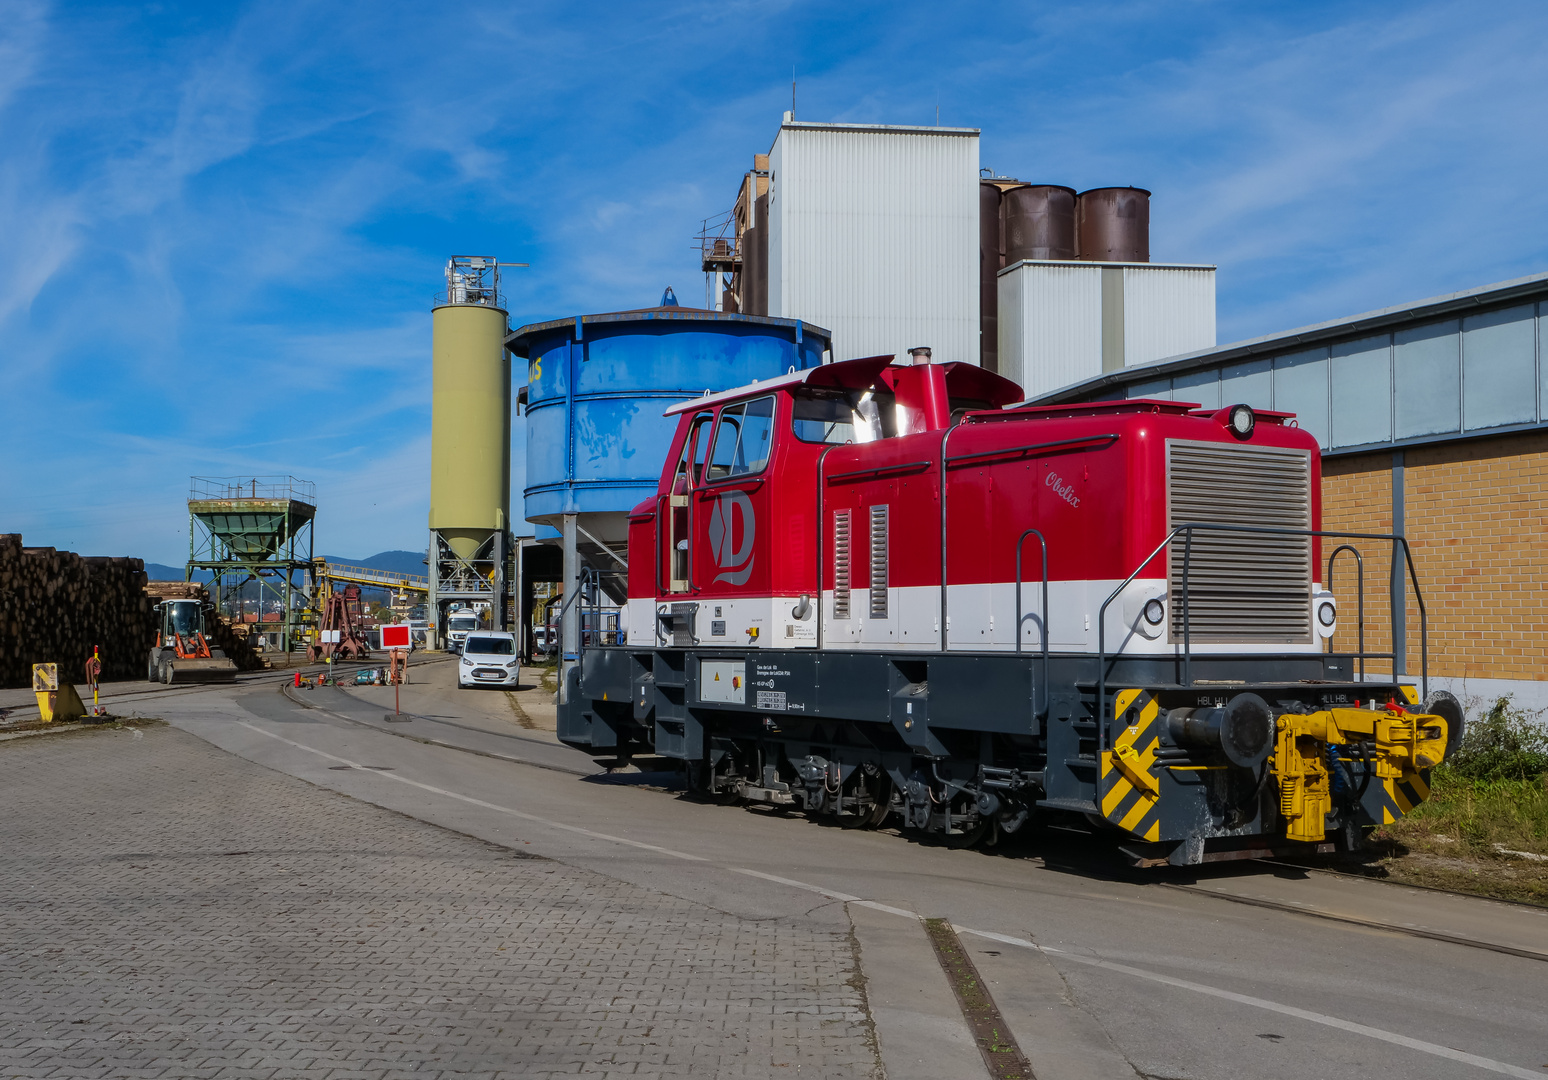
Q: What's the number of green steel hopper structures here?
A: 1